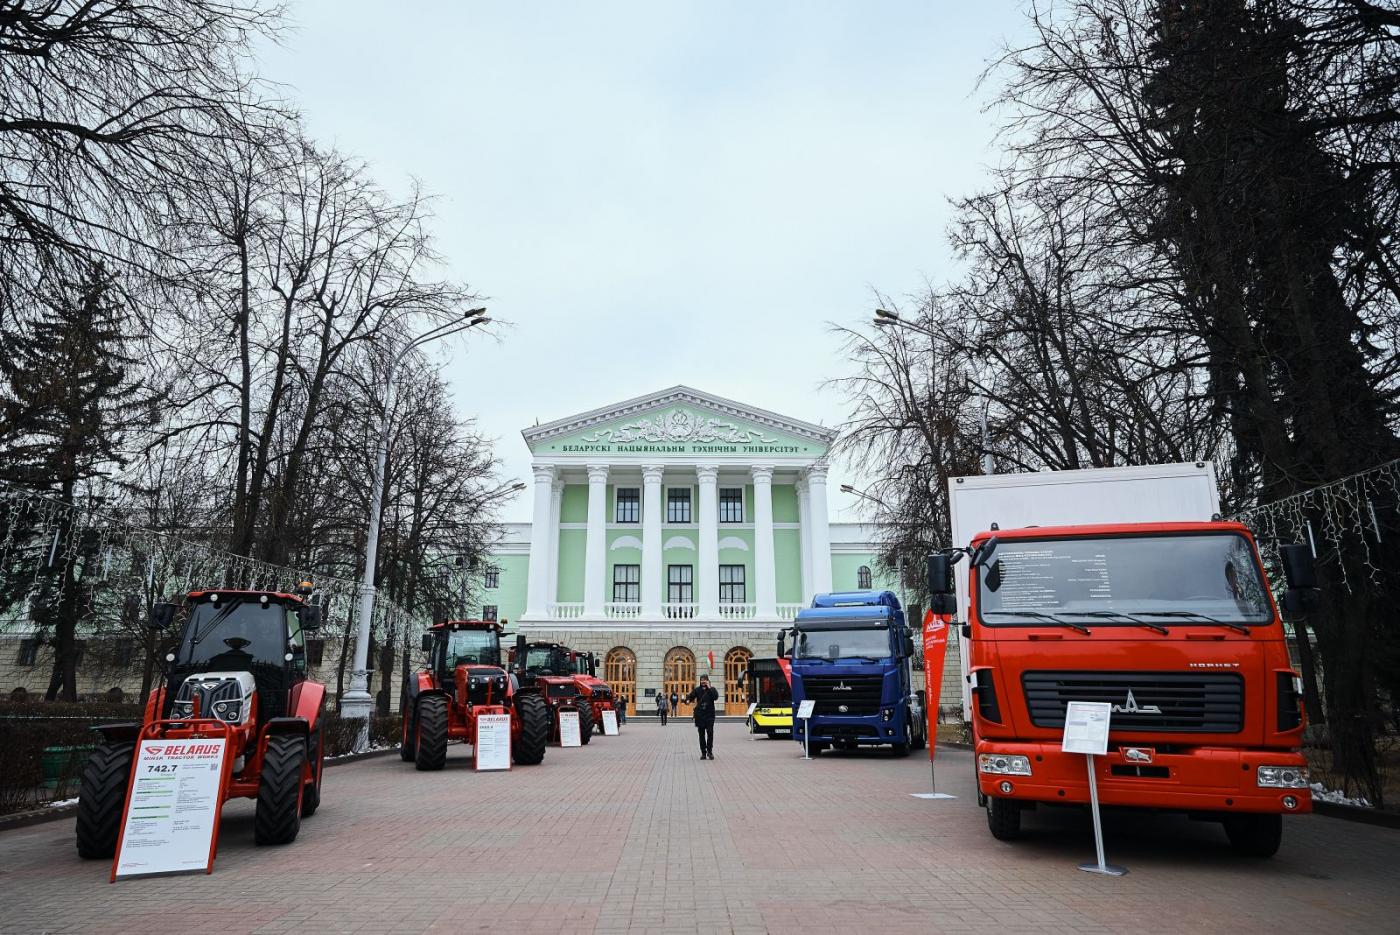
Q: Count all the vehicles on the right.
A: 3